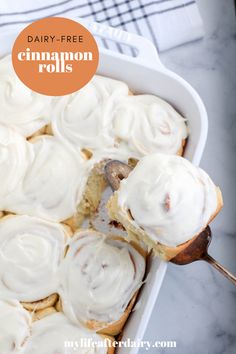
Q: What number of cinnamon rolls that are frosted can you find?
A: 10